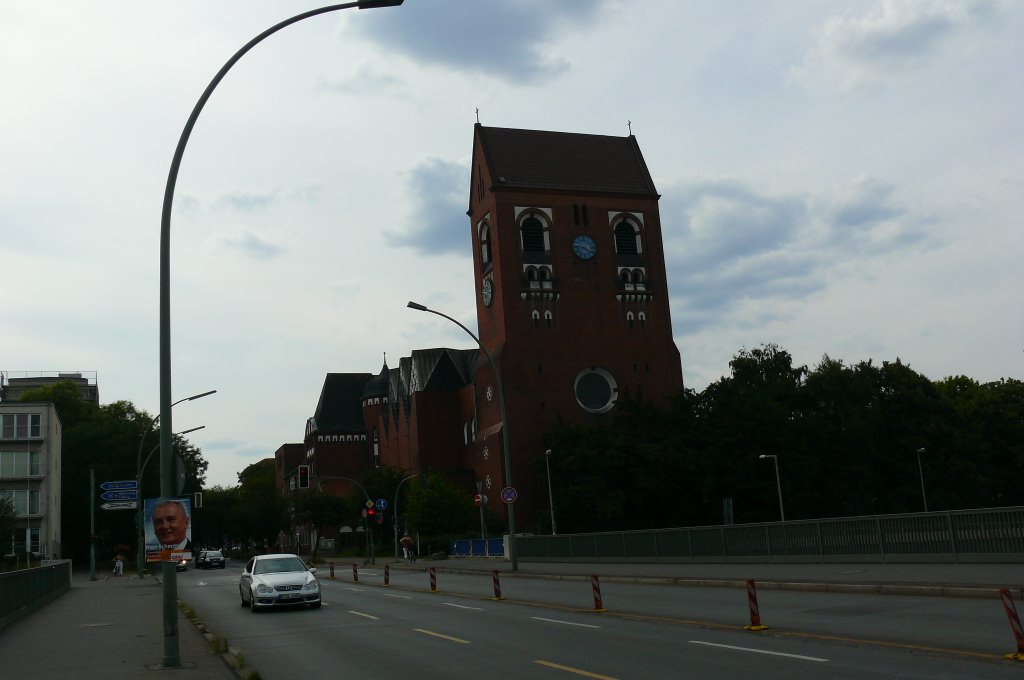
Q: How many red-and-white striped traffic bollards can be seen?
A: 8